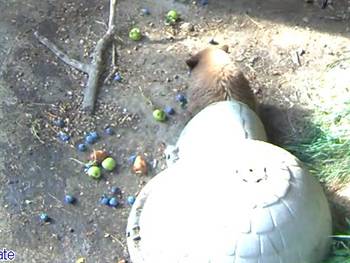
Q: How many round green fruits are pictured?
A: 5